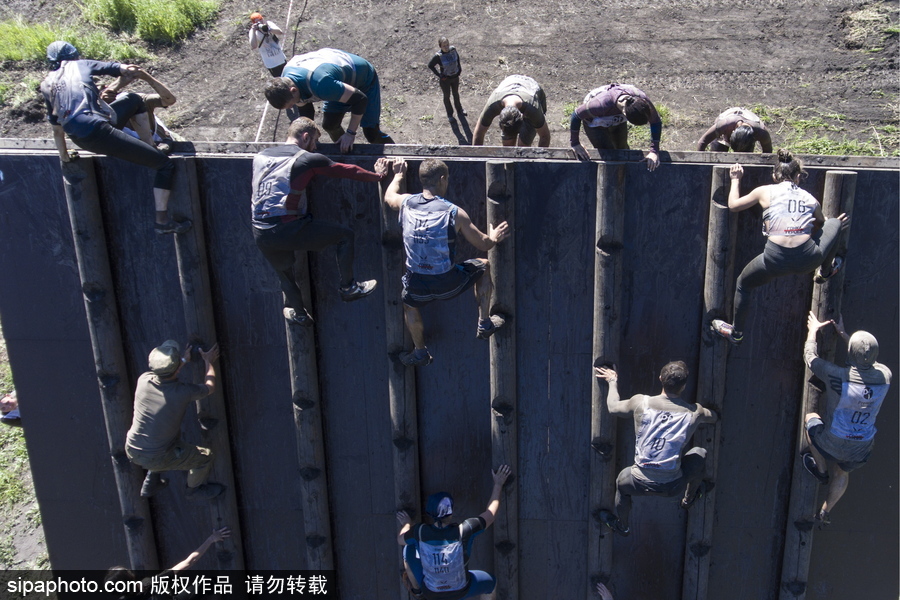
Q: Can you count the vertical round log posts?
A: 8